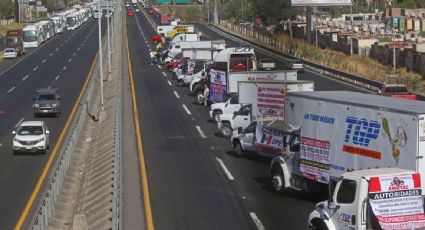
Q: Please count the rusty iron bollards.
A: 0